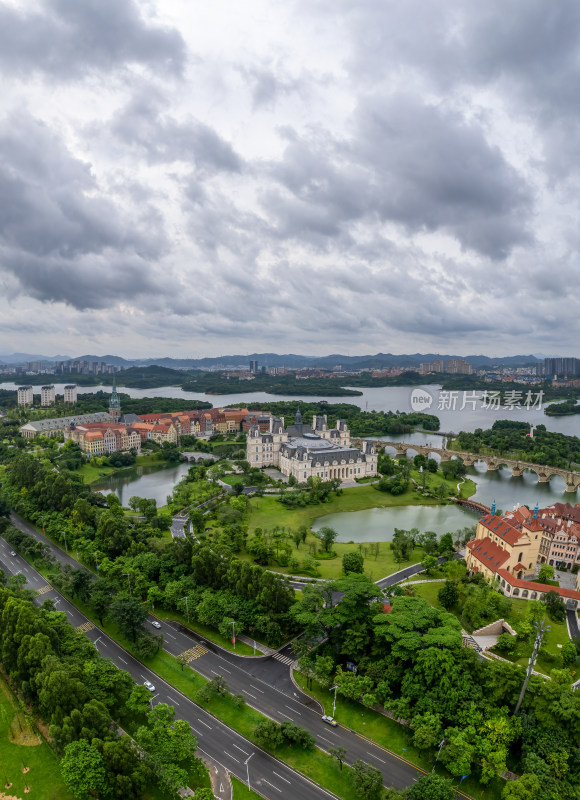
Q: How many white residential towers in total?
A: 3